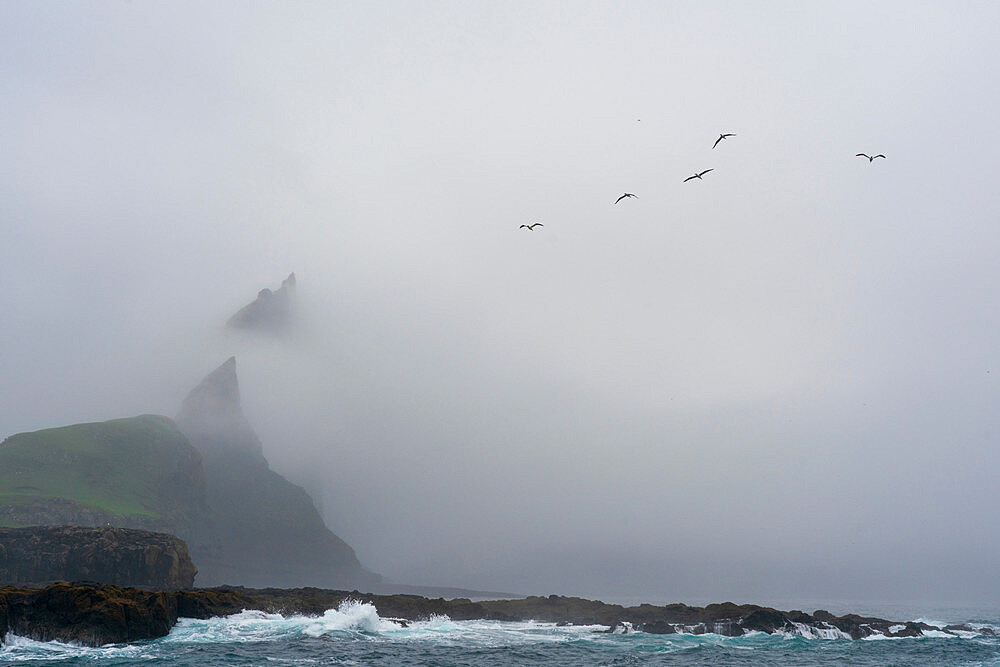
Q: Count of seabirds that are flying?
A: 5